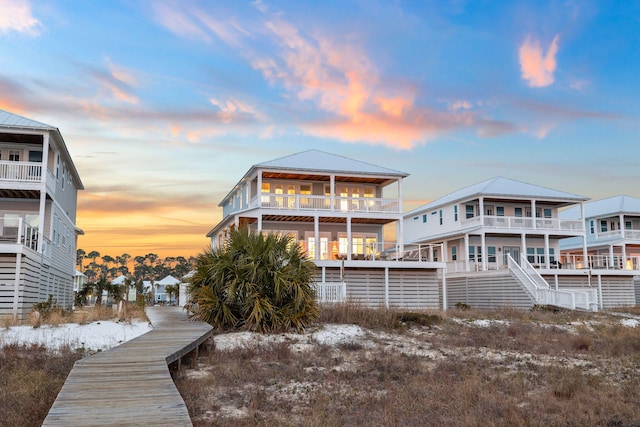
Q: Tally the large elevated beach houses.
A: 4